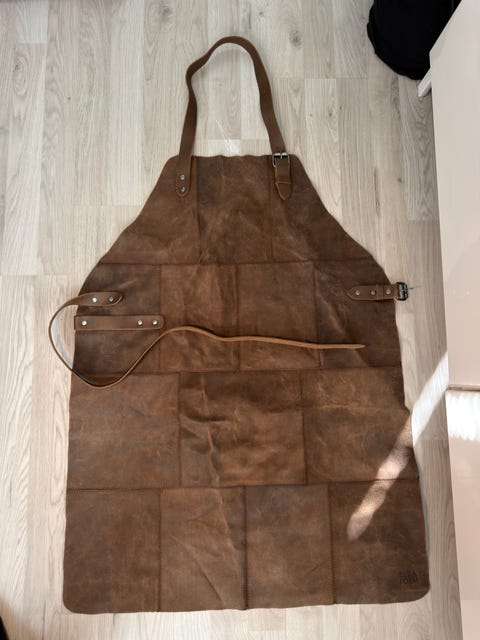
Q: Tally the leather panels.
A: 14